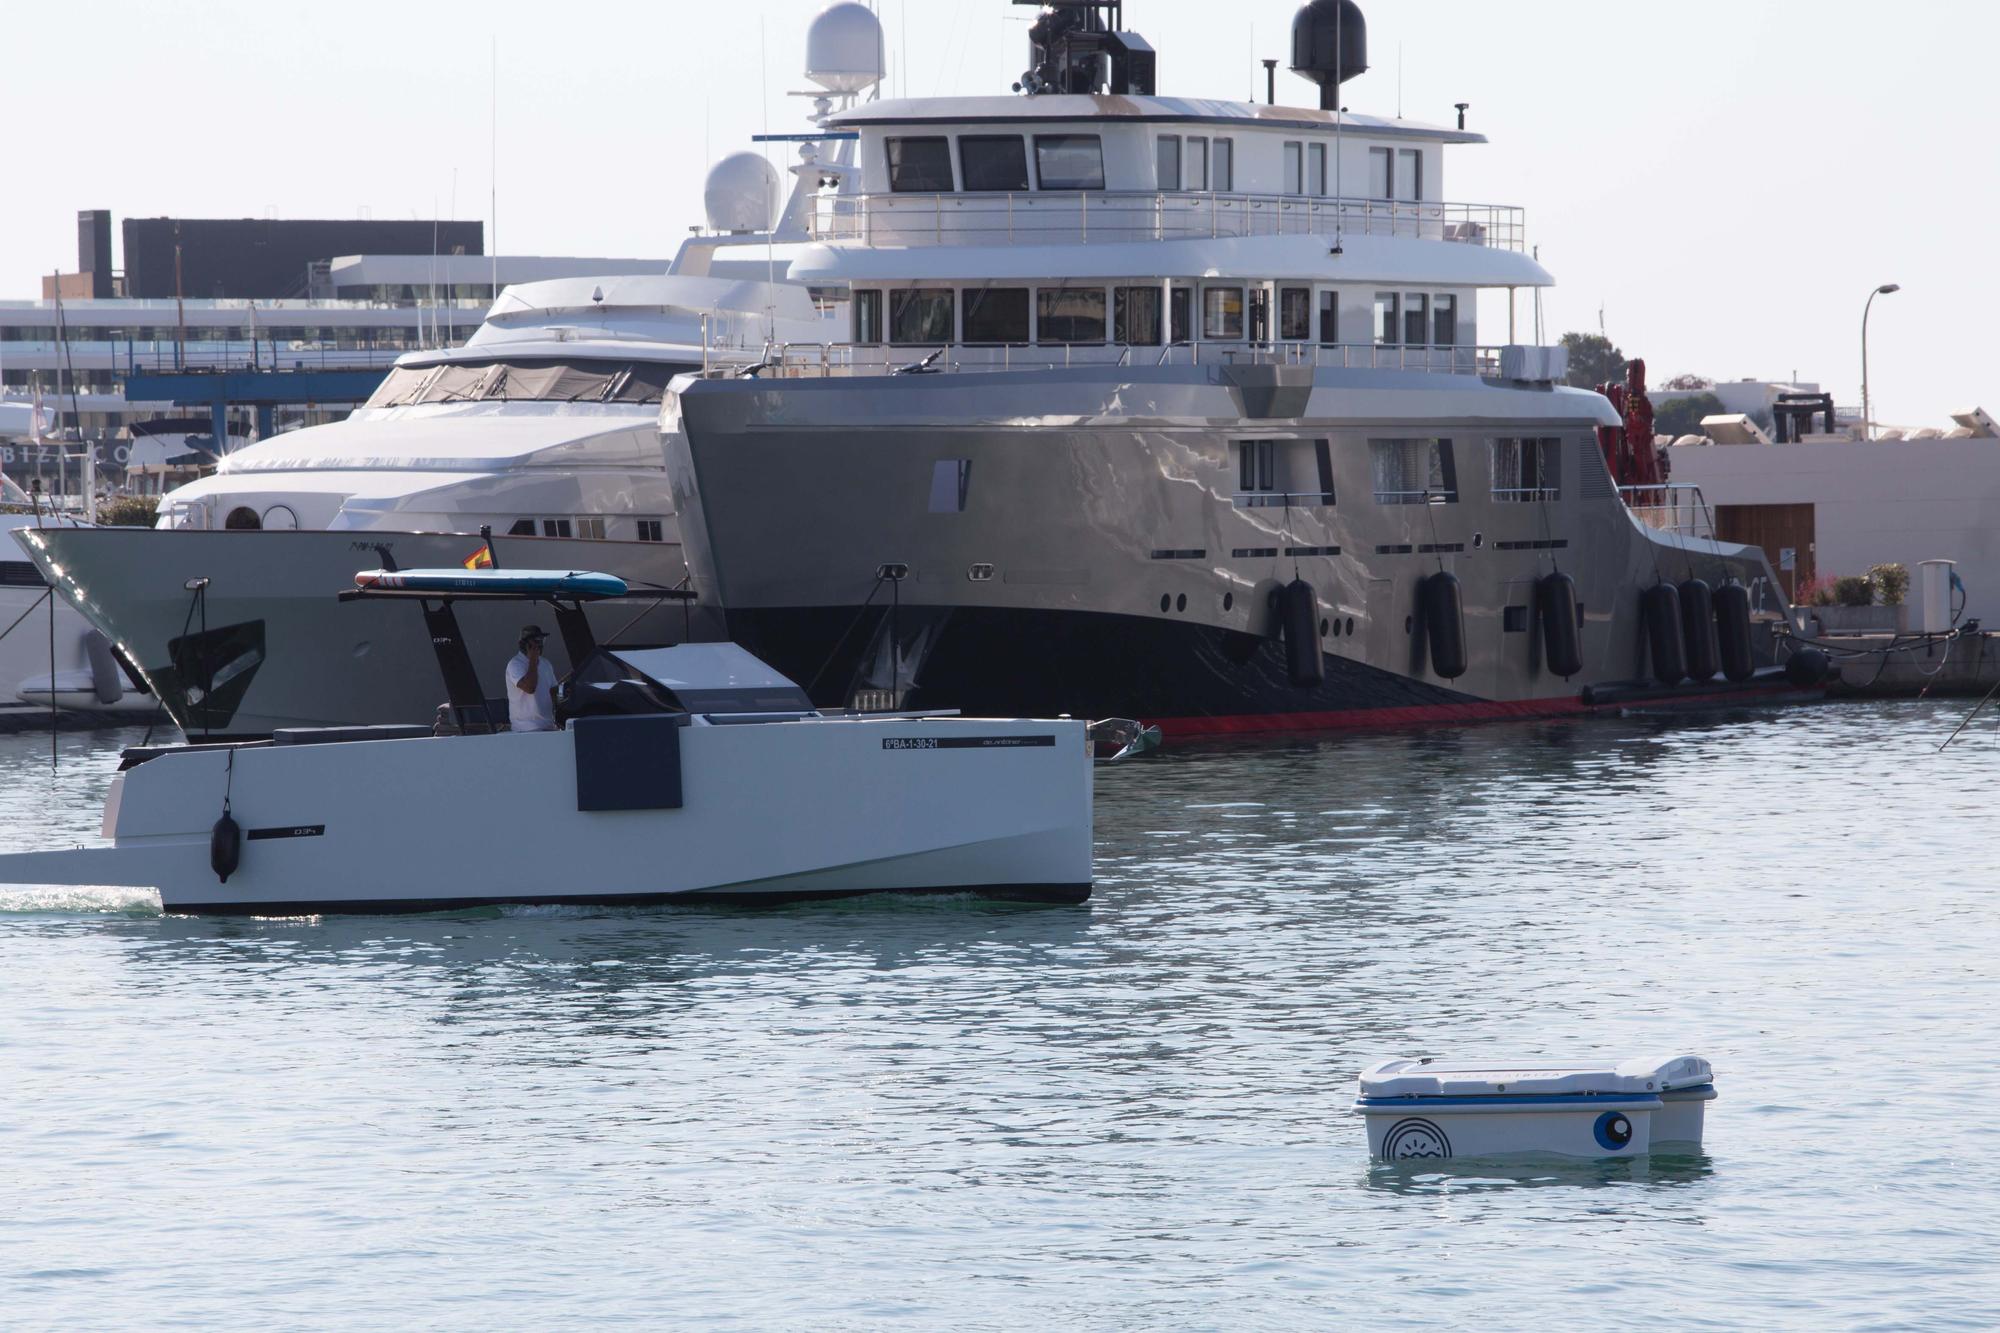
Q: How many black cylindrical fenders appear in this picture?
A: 7